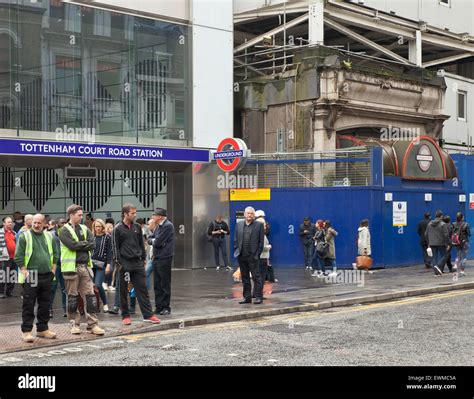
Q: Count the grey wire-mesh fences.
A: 1